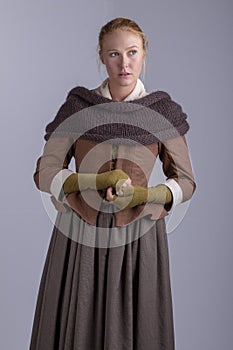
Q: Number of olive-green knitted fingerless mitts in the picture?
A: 2